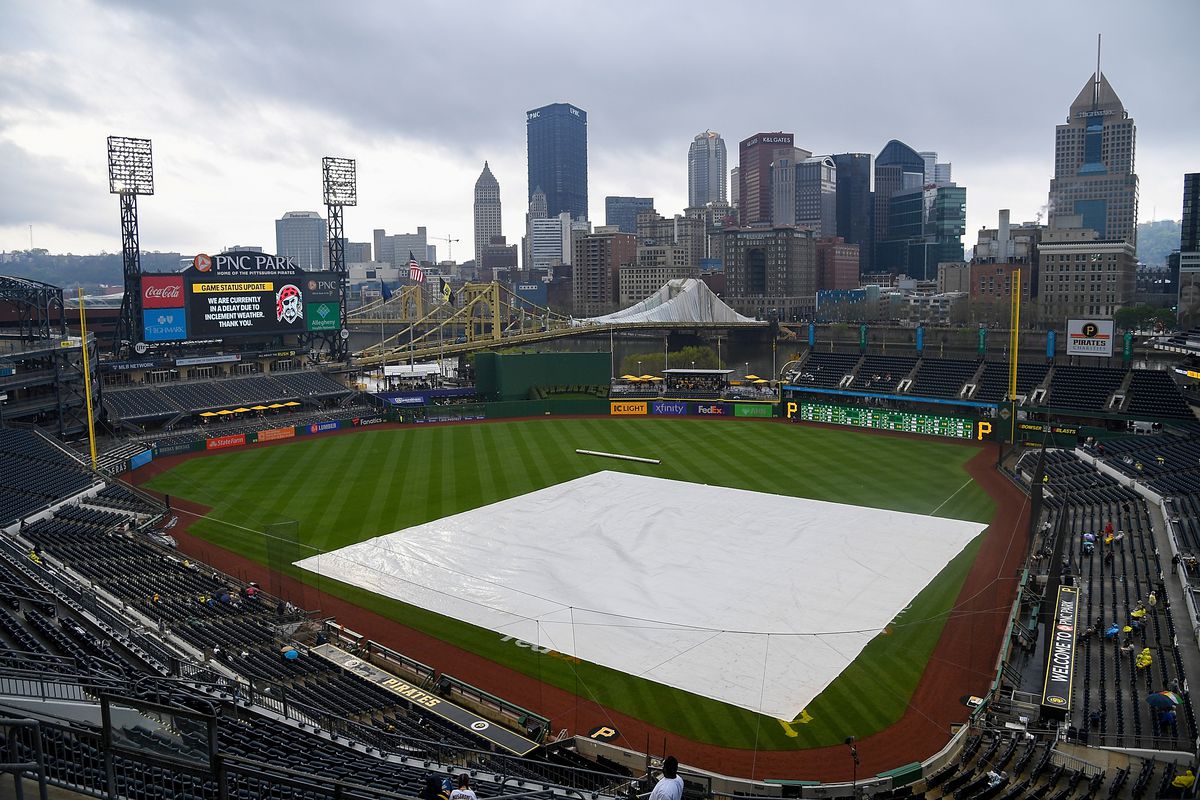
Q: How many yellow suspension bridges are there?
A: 2